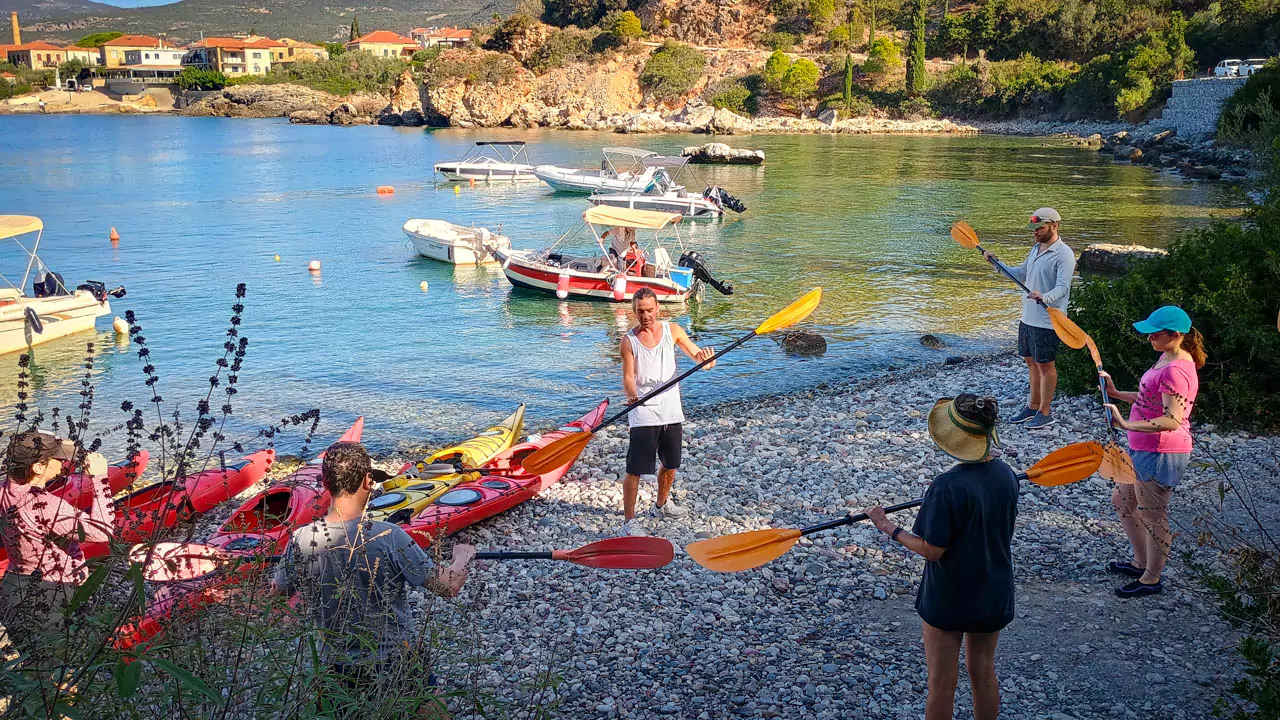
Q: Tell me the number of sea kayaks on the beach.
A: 5